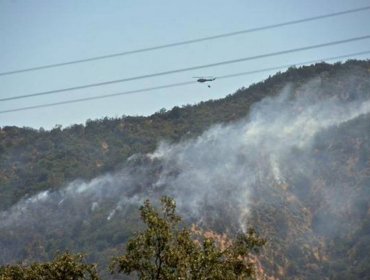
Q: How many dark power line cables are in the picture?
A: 3